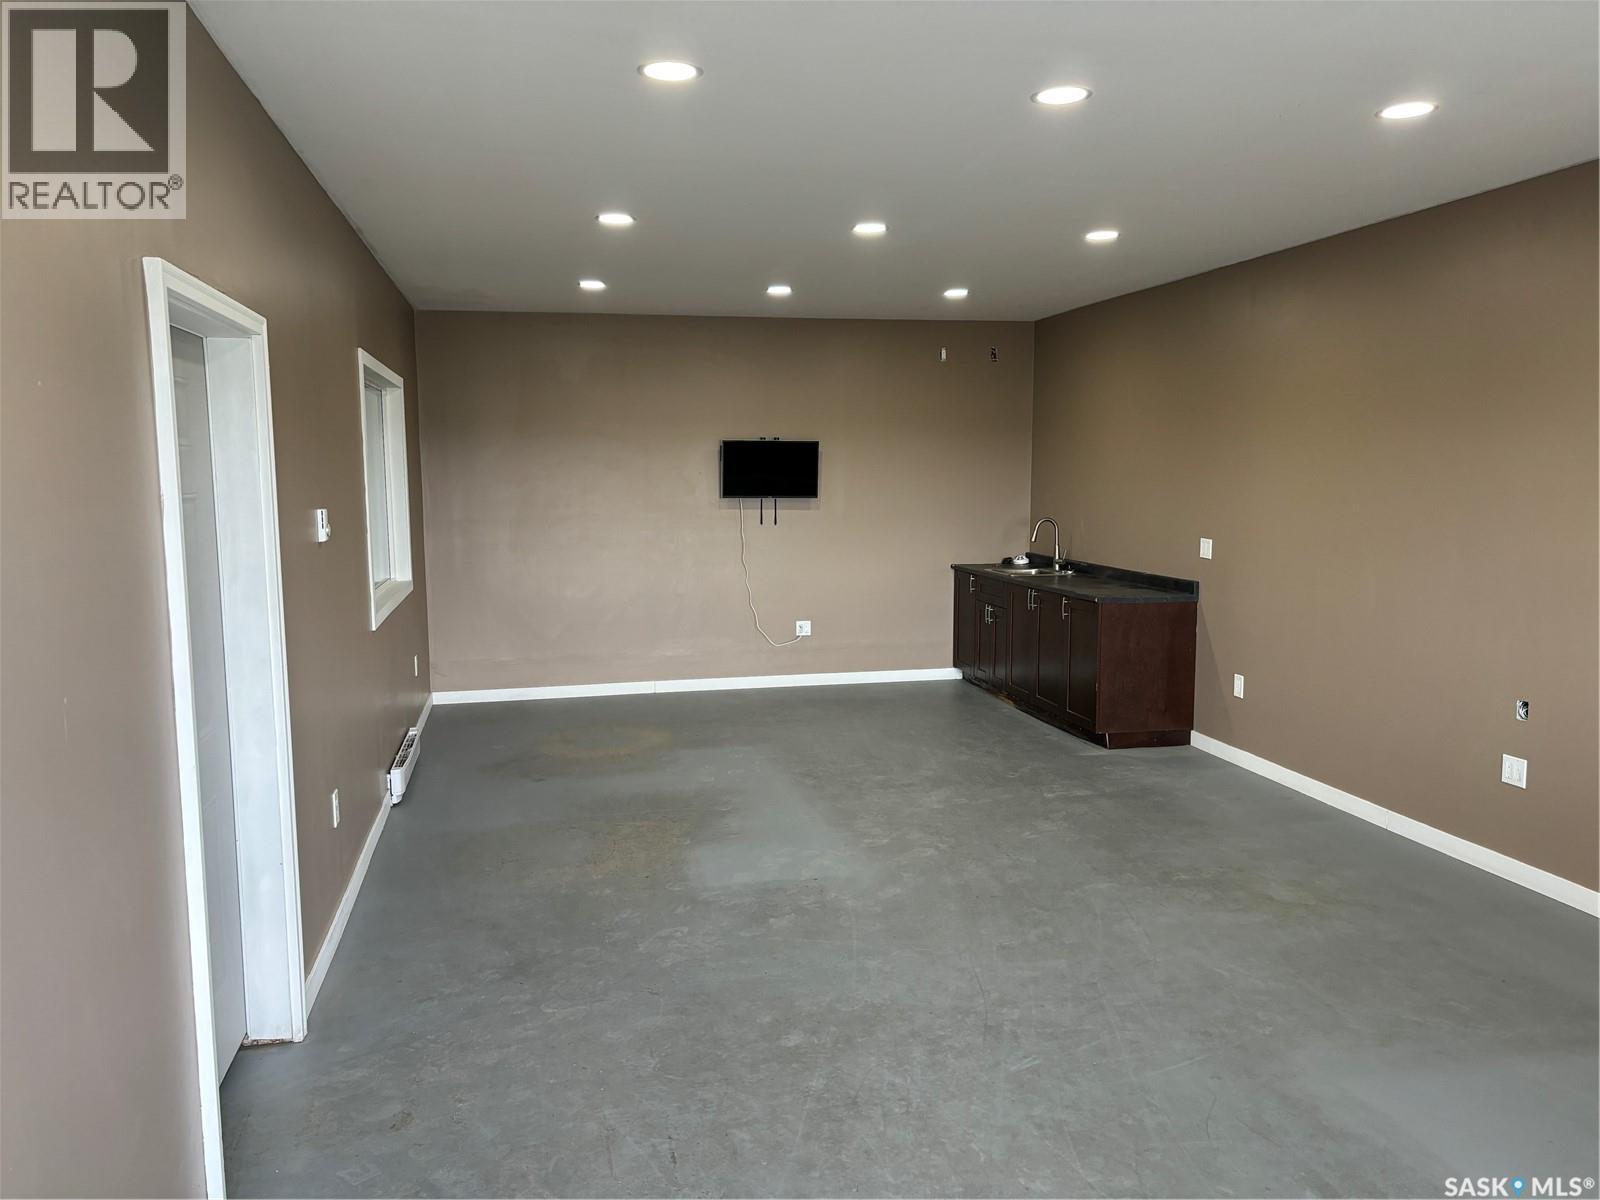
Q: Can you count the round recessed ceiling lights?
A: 9